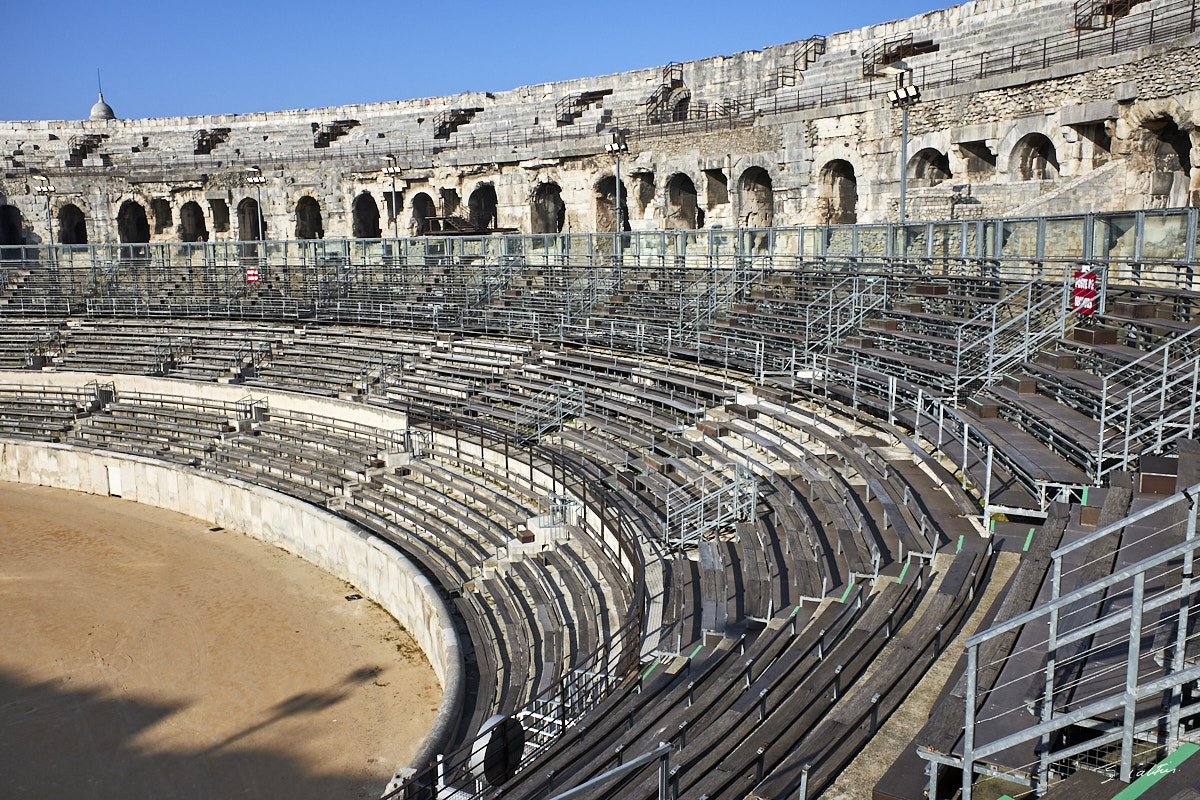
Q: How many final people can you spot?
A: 0